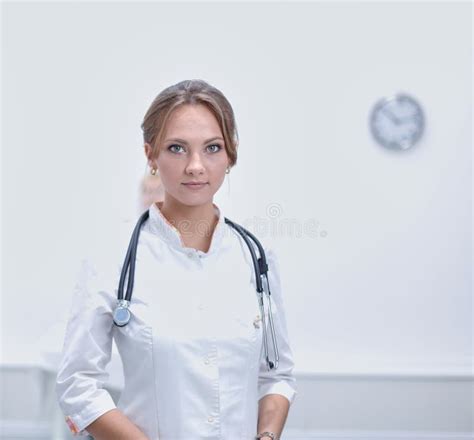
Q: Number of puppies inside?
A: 0